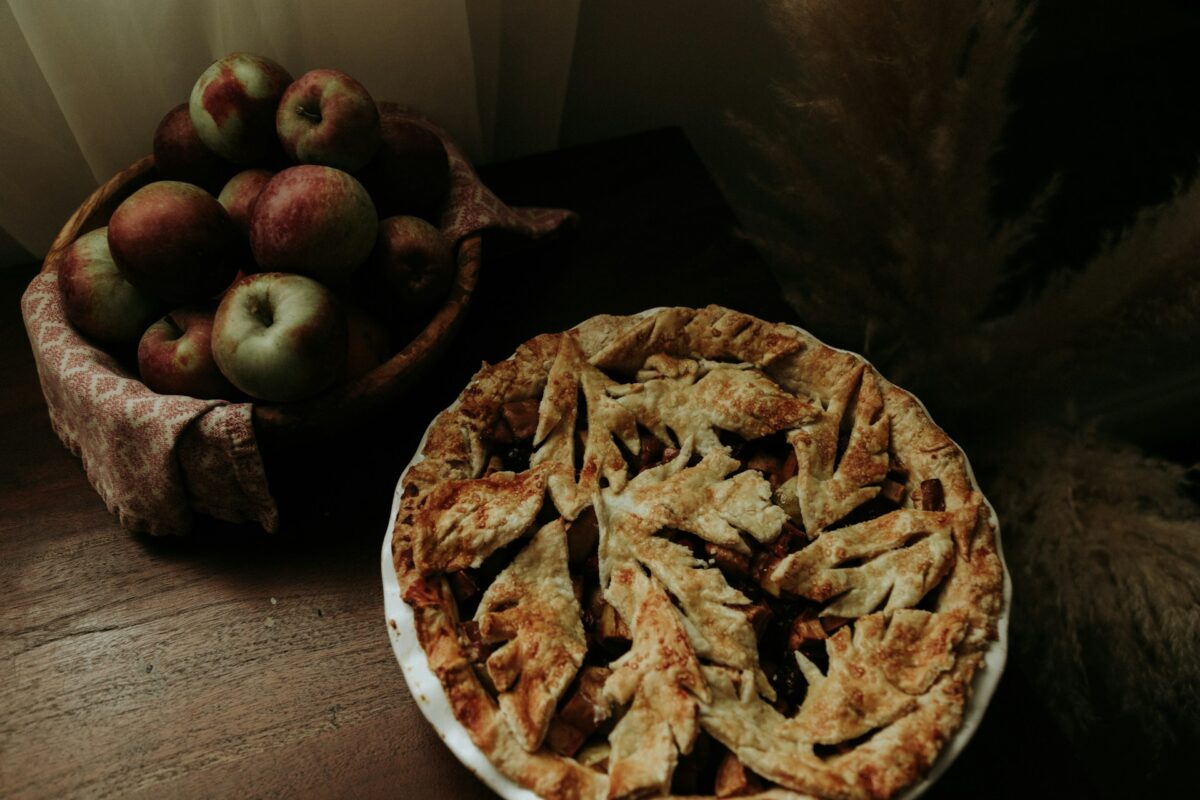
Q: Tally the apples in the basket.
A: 12